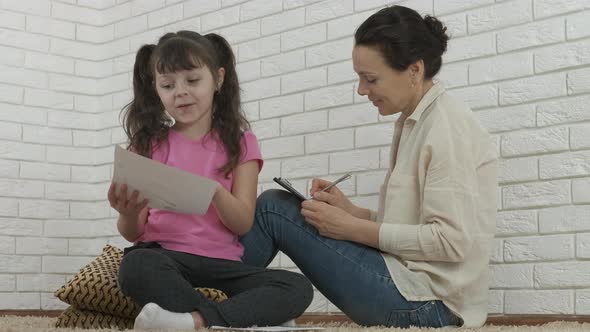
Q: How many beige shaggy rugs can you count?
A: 1